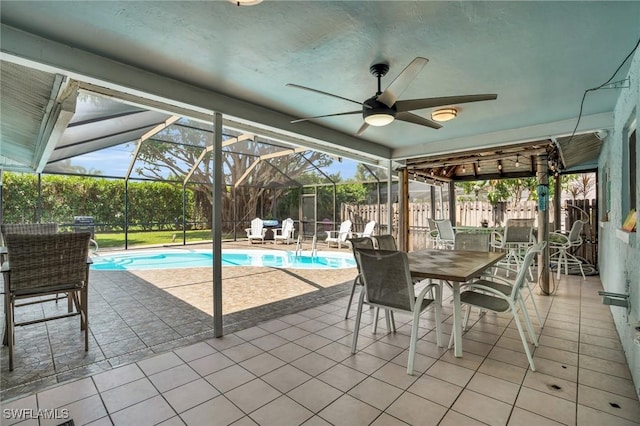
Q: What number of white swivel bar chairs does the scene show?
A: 4